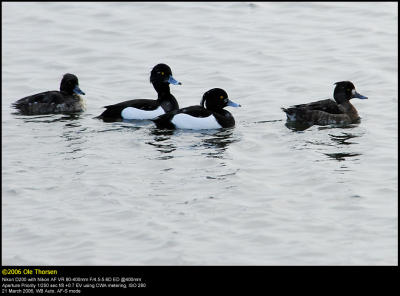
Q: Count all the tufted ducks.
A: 4